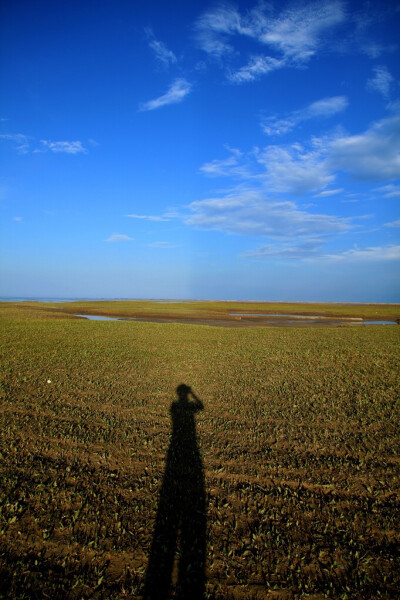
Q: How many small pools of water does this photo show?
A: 3